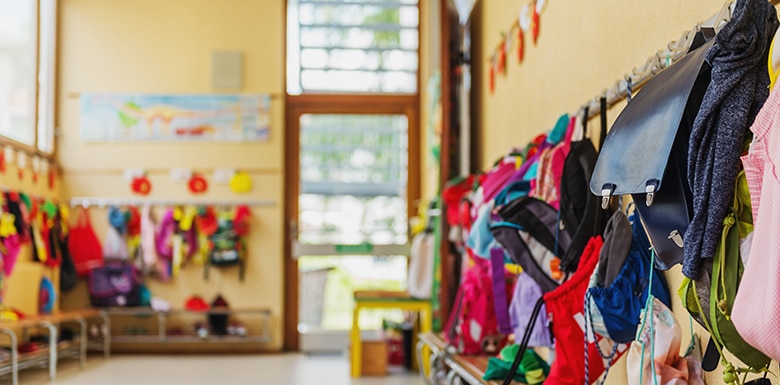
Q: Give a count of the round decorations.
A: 3